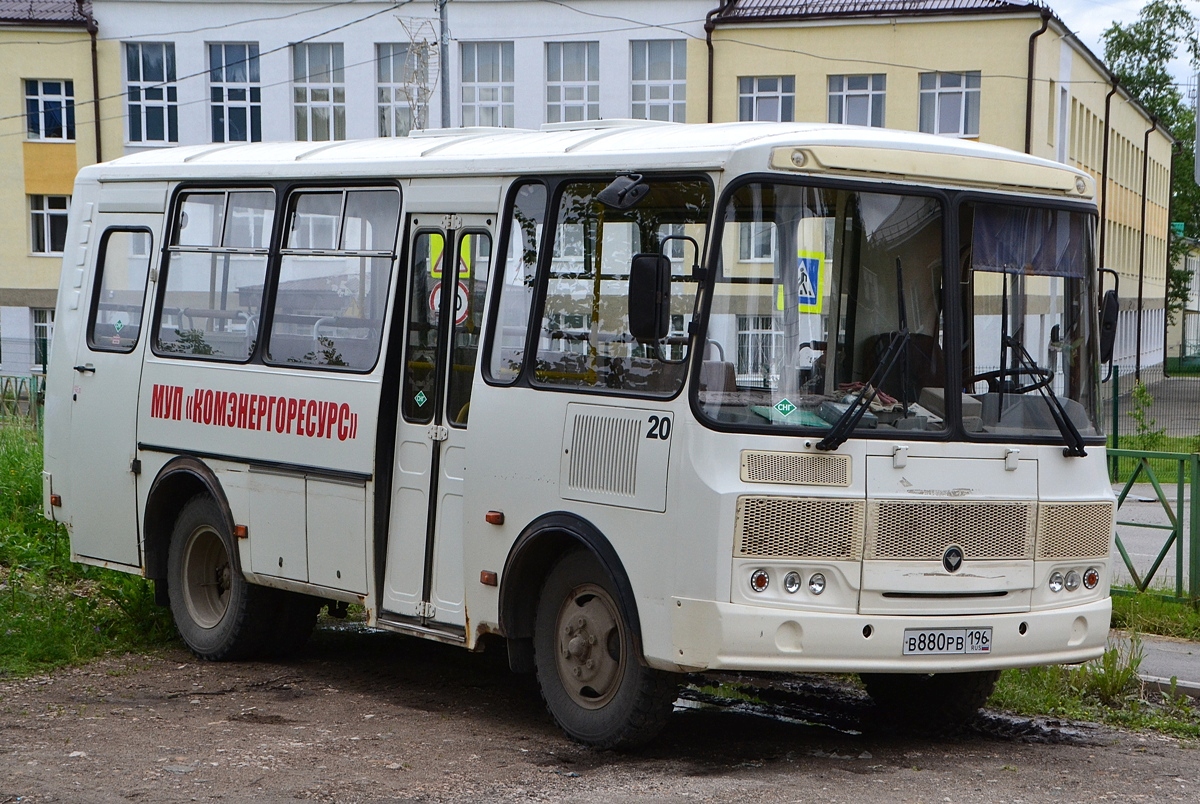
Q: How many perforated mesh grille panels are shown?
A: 4